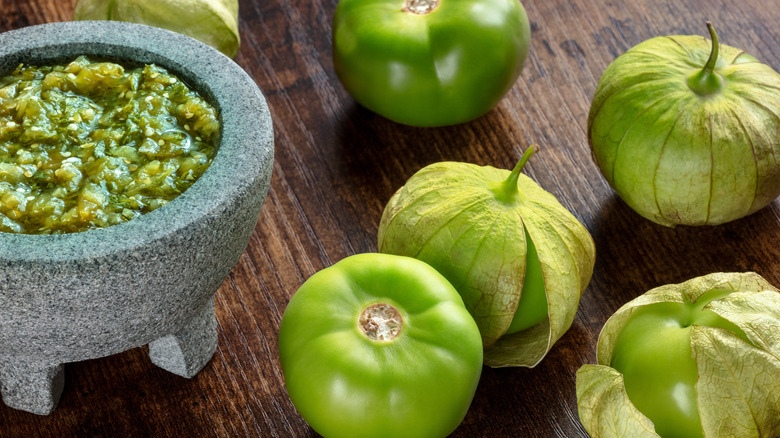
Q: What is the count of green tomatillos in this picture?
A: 6